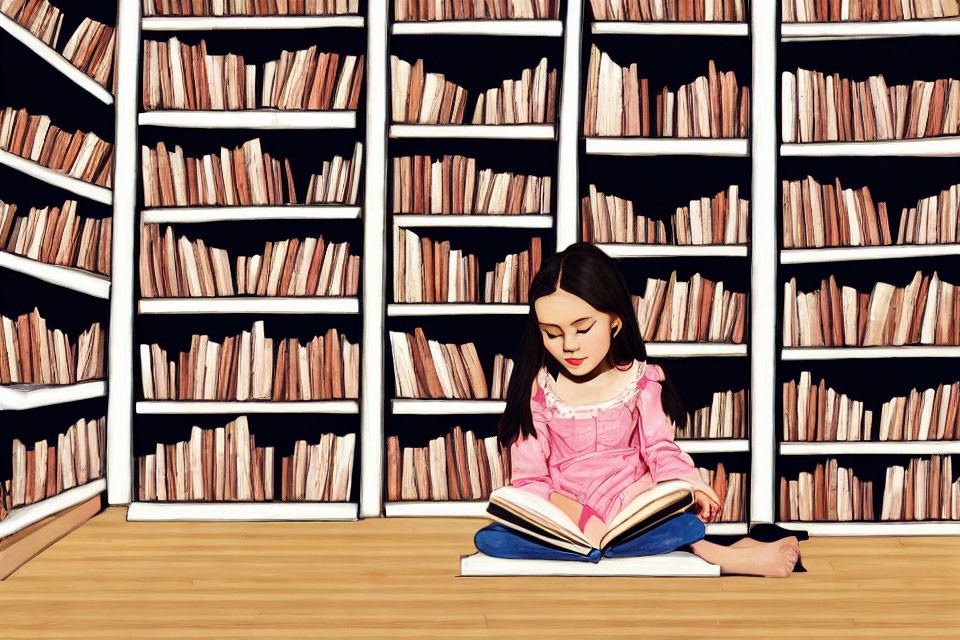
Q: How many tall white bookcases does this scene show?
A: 5